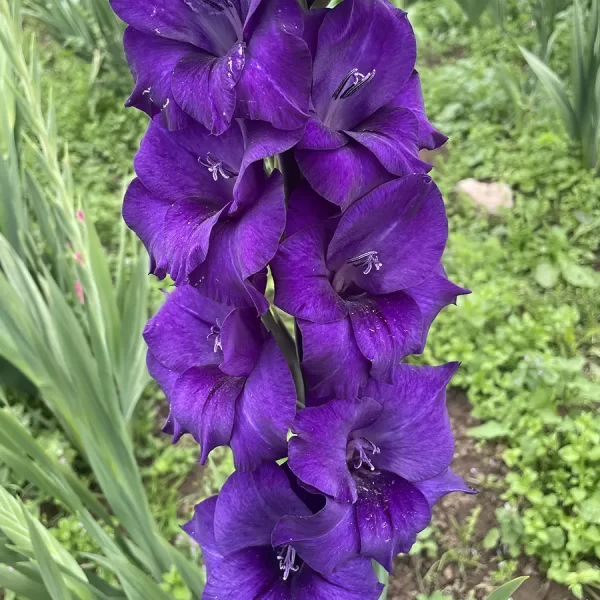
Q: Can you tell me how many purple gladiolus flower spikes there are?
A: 1